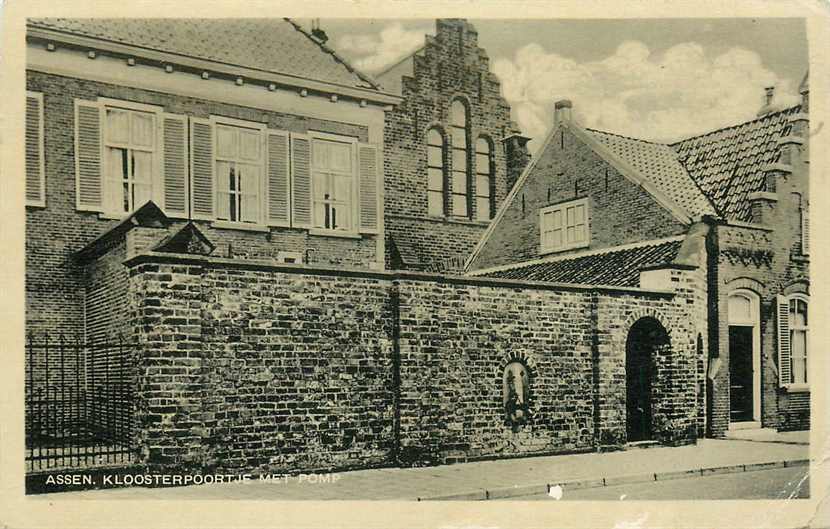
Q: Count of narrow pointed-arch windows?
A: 3